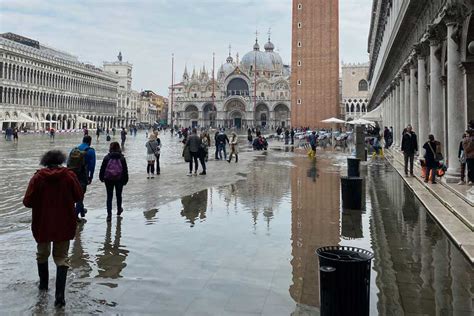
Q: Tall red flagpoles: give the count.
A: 3